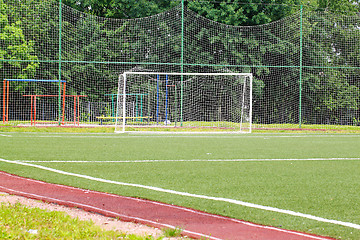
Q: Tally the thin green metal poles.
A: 3